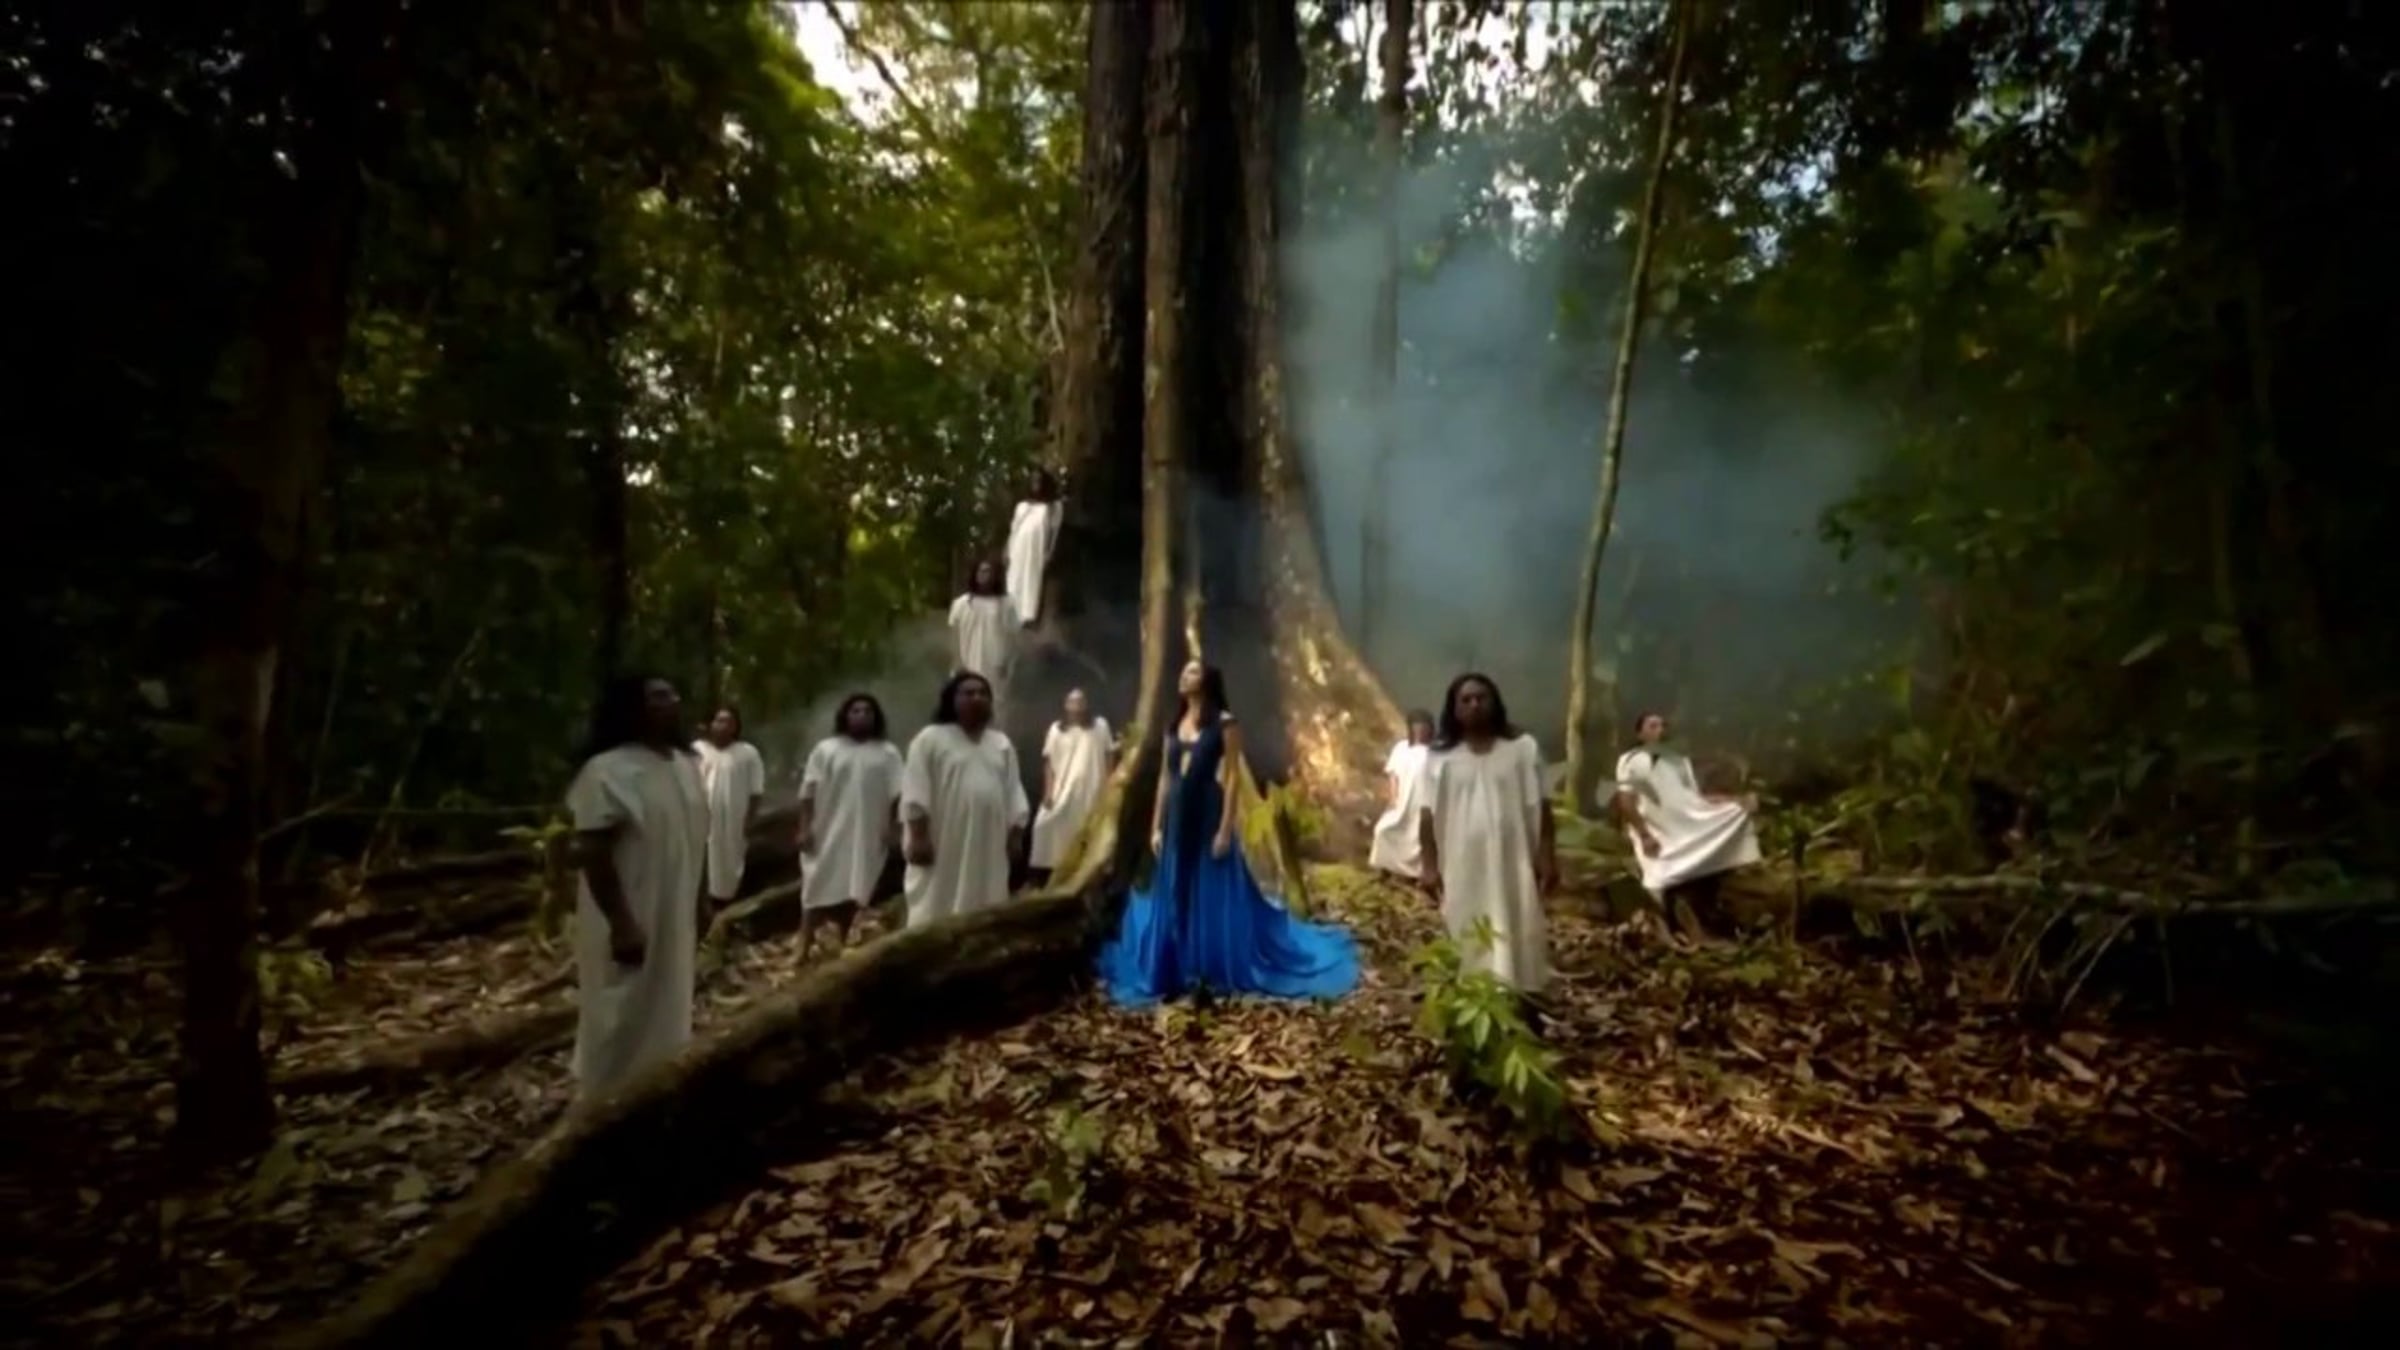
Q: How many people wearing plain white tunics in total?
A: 10